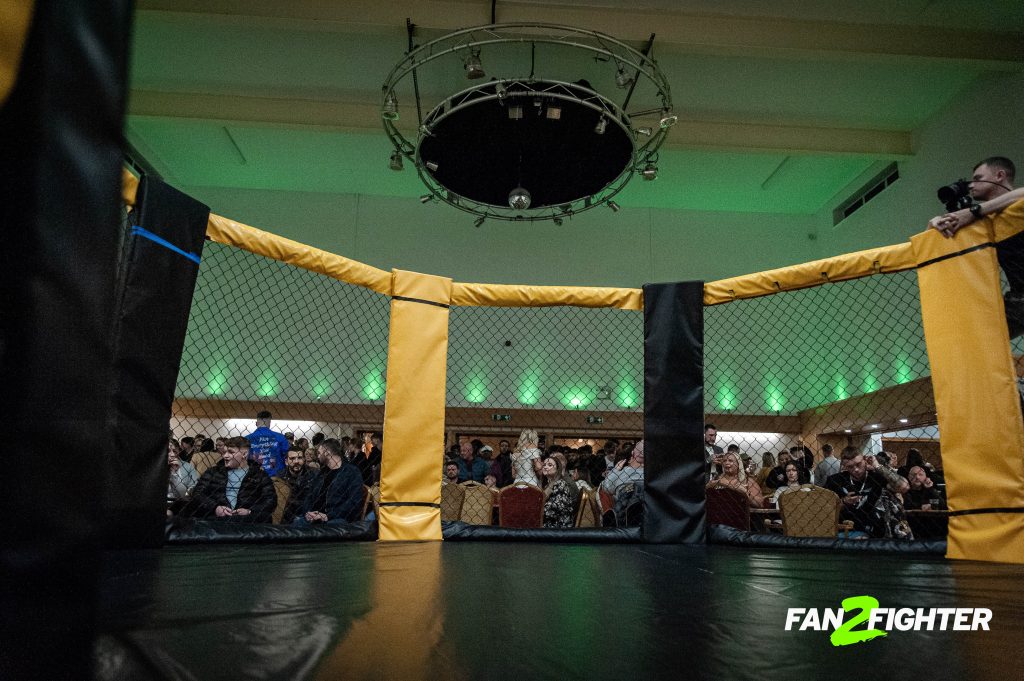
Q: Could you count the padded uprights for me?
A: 5